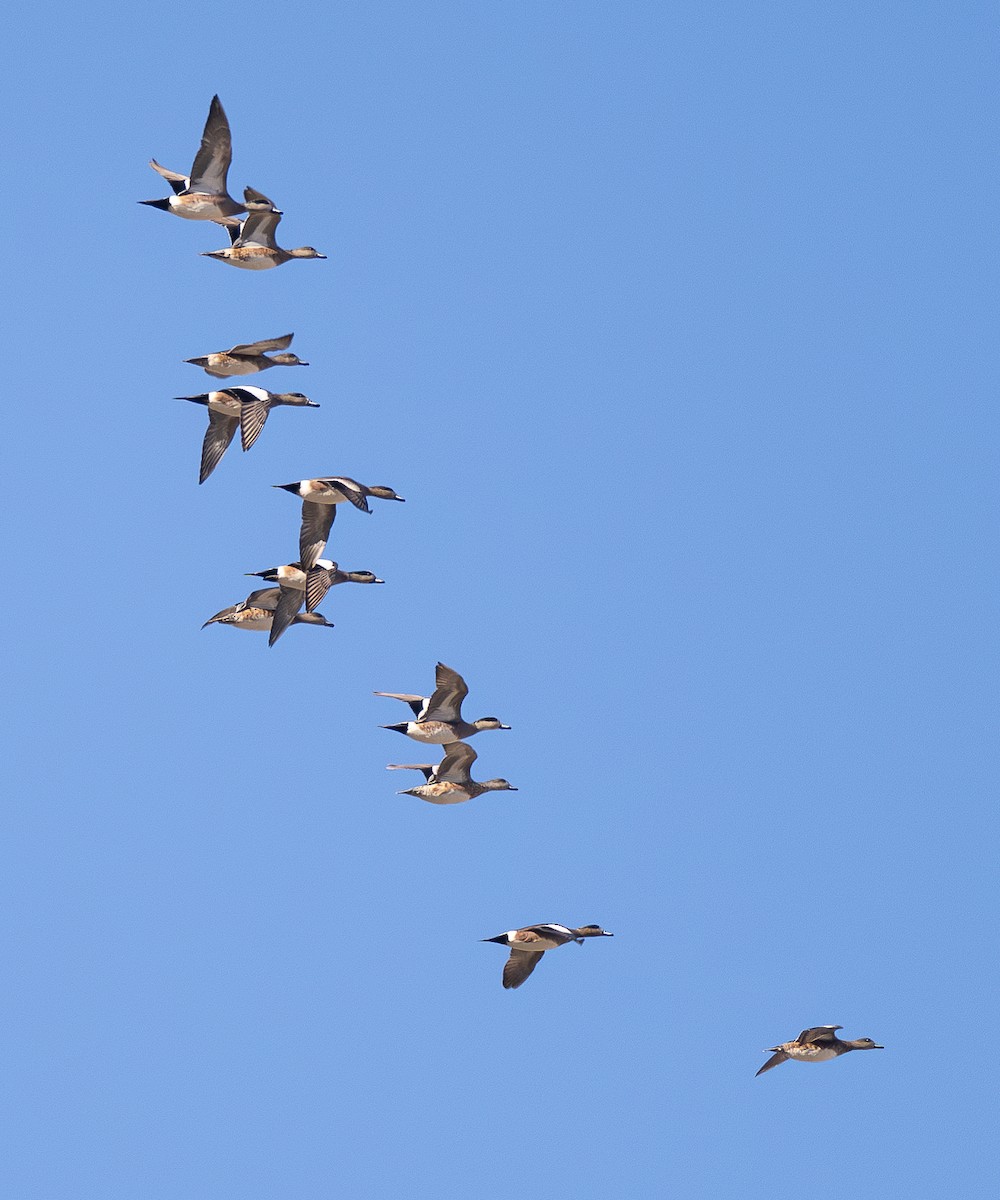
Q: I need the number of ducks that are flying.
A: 11